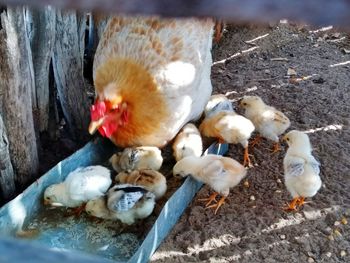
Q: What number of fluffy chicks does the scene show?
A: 10